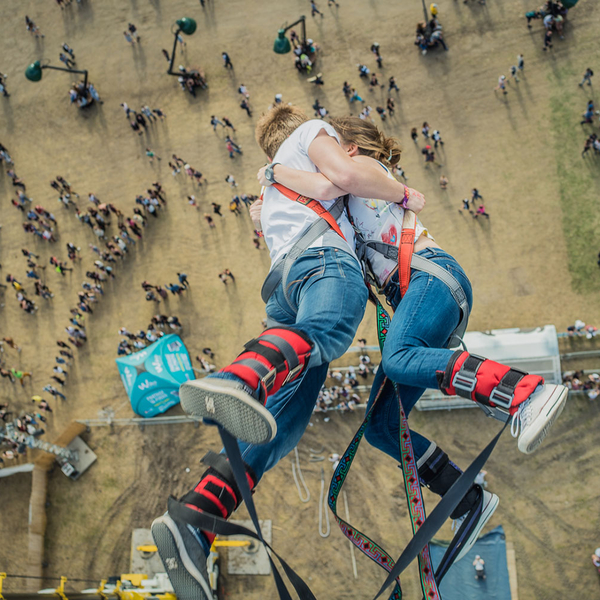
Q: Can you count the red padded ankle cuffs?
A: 3